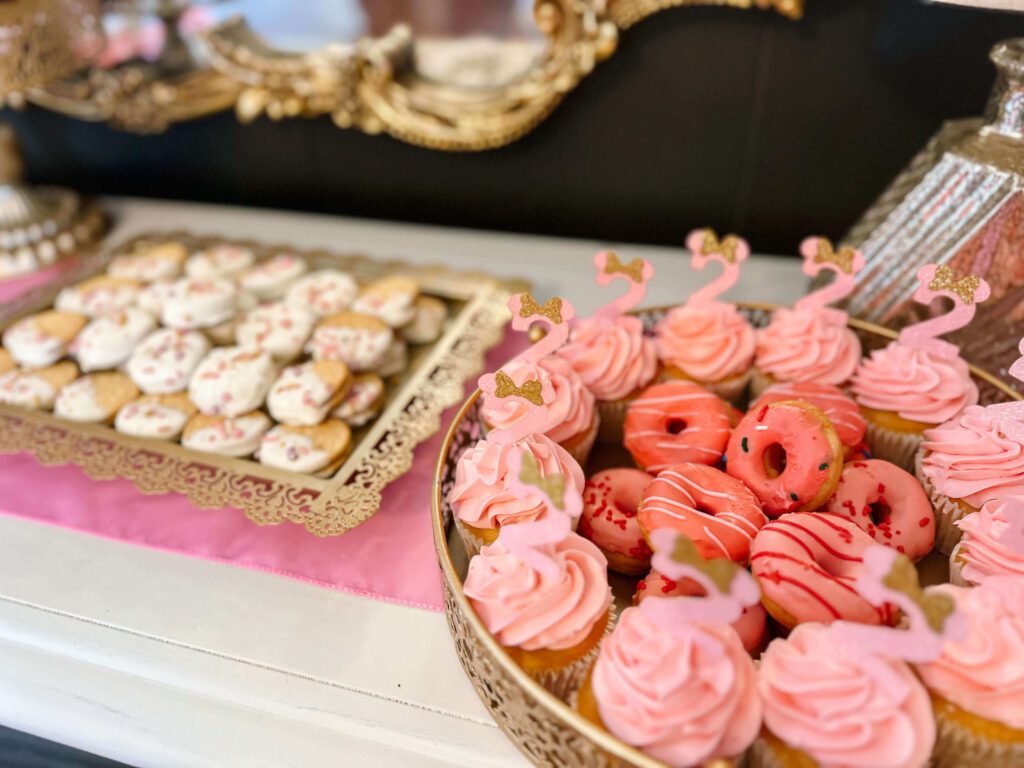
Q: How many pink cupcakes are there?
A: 12